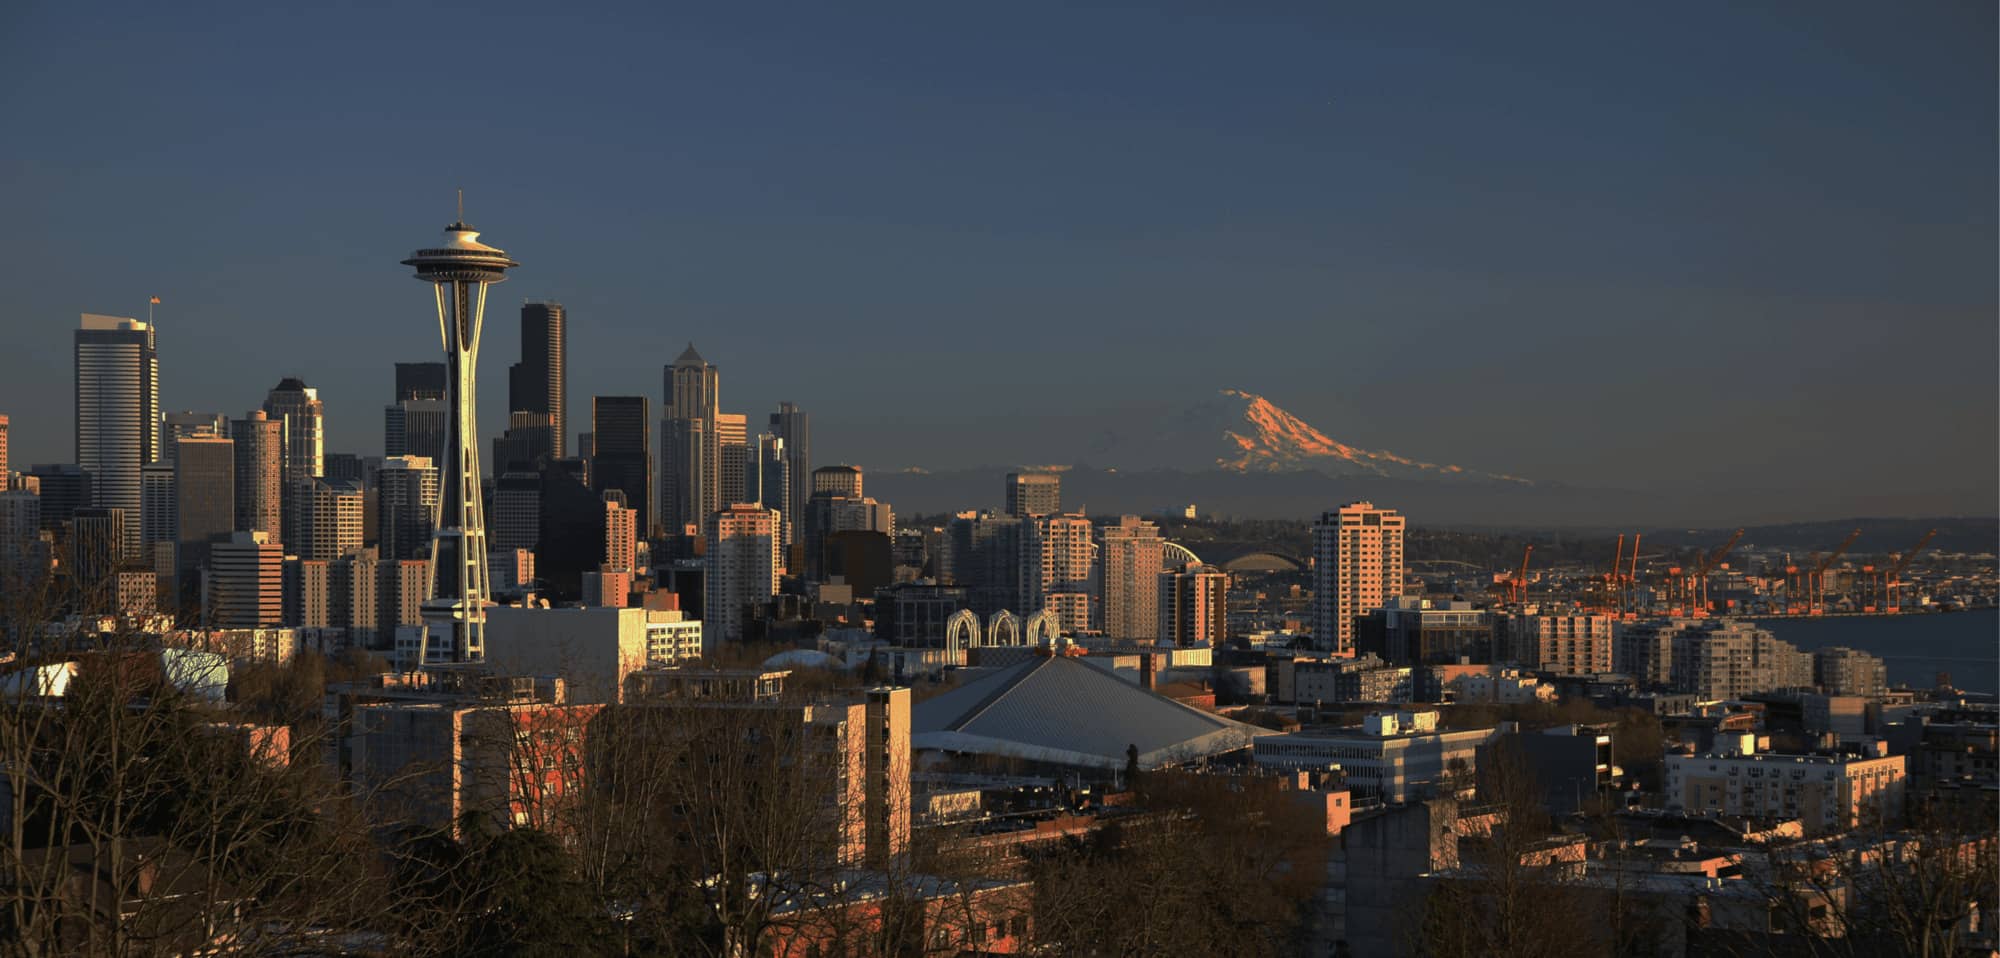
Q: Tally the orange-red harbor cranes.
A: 6